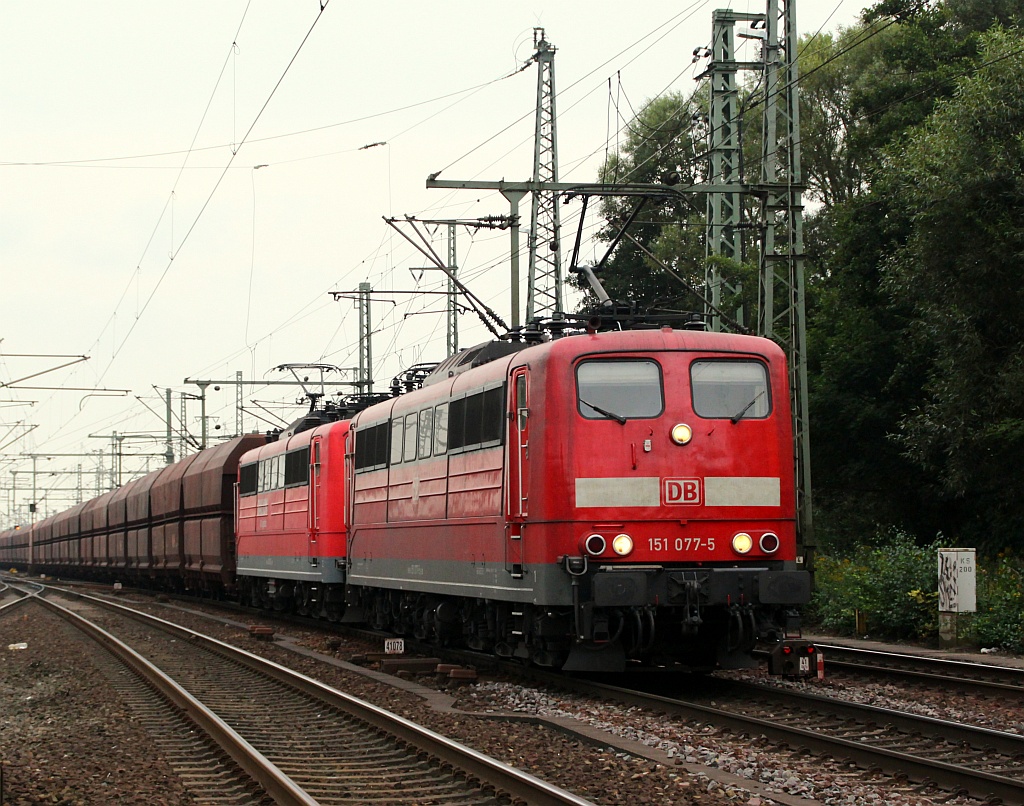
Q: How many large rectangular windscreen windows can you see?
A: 2